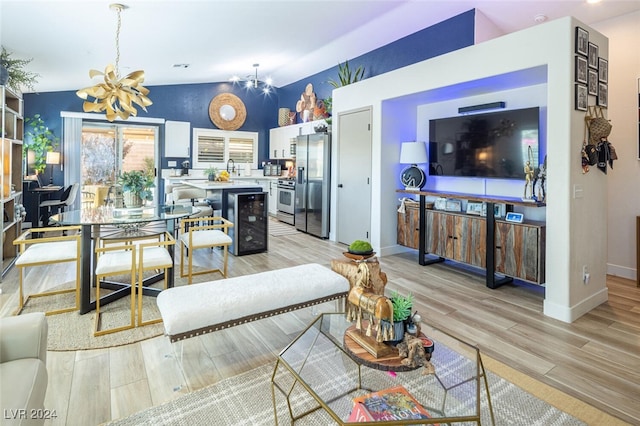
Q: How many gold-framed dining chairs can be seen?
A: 4